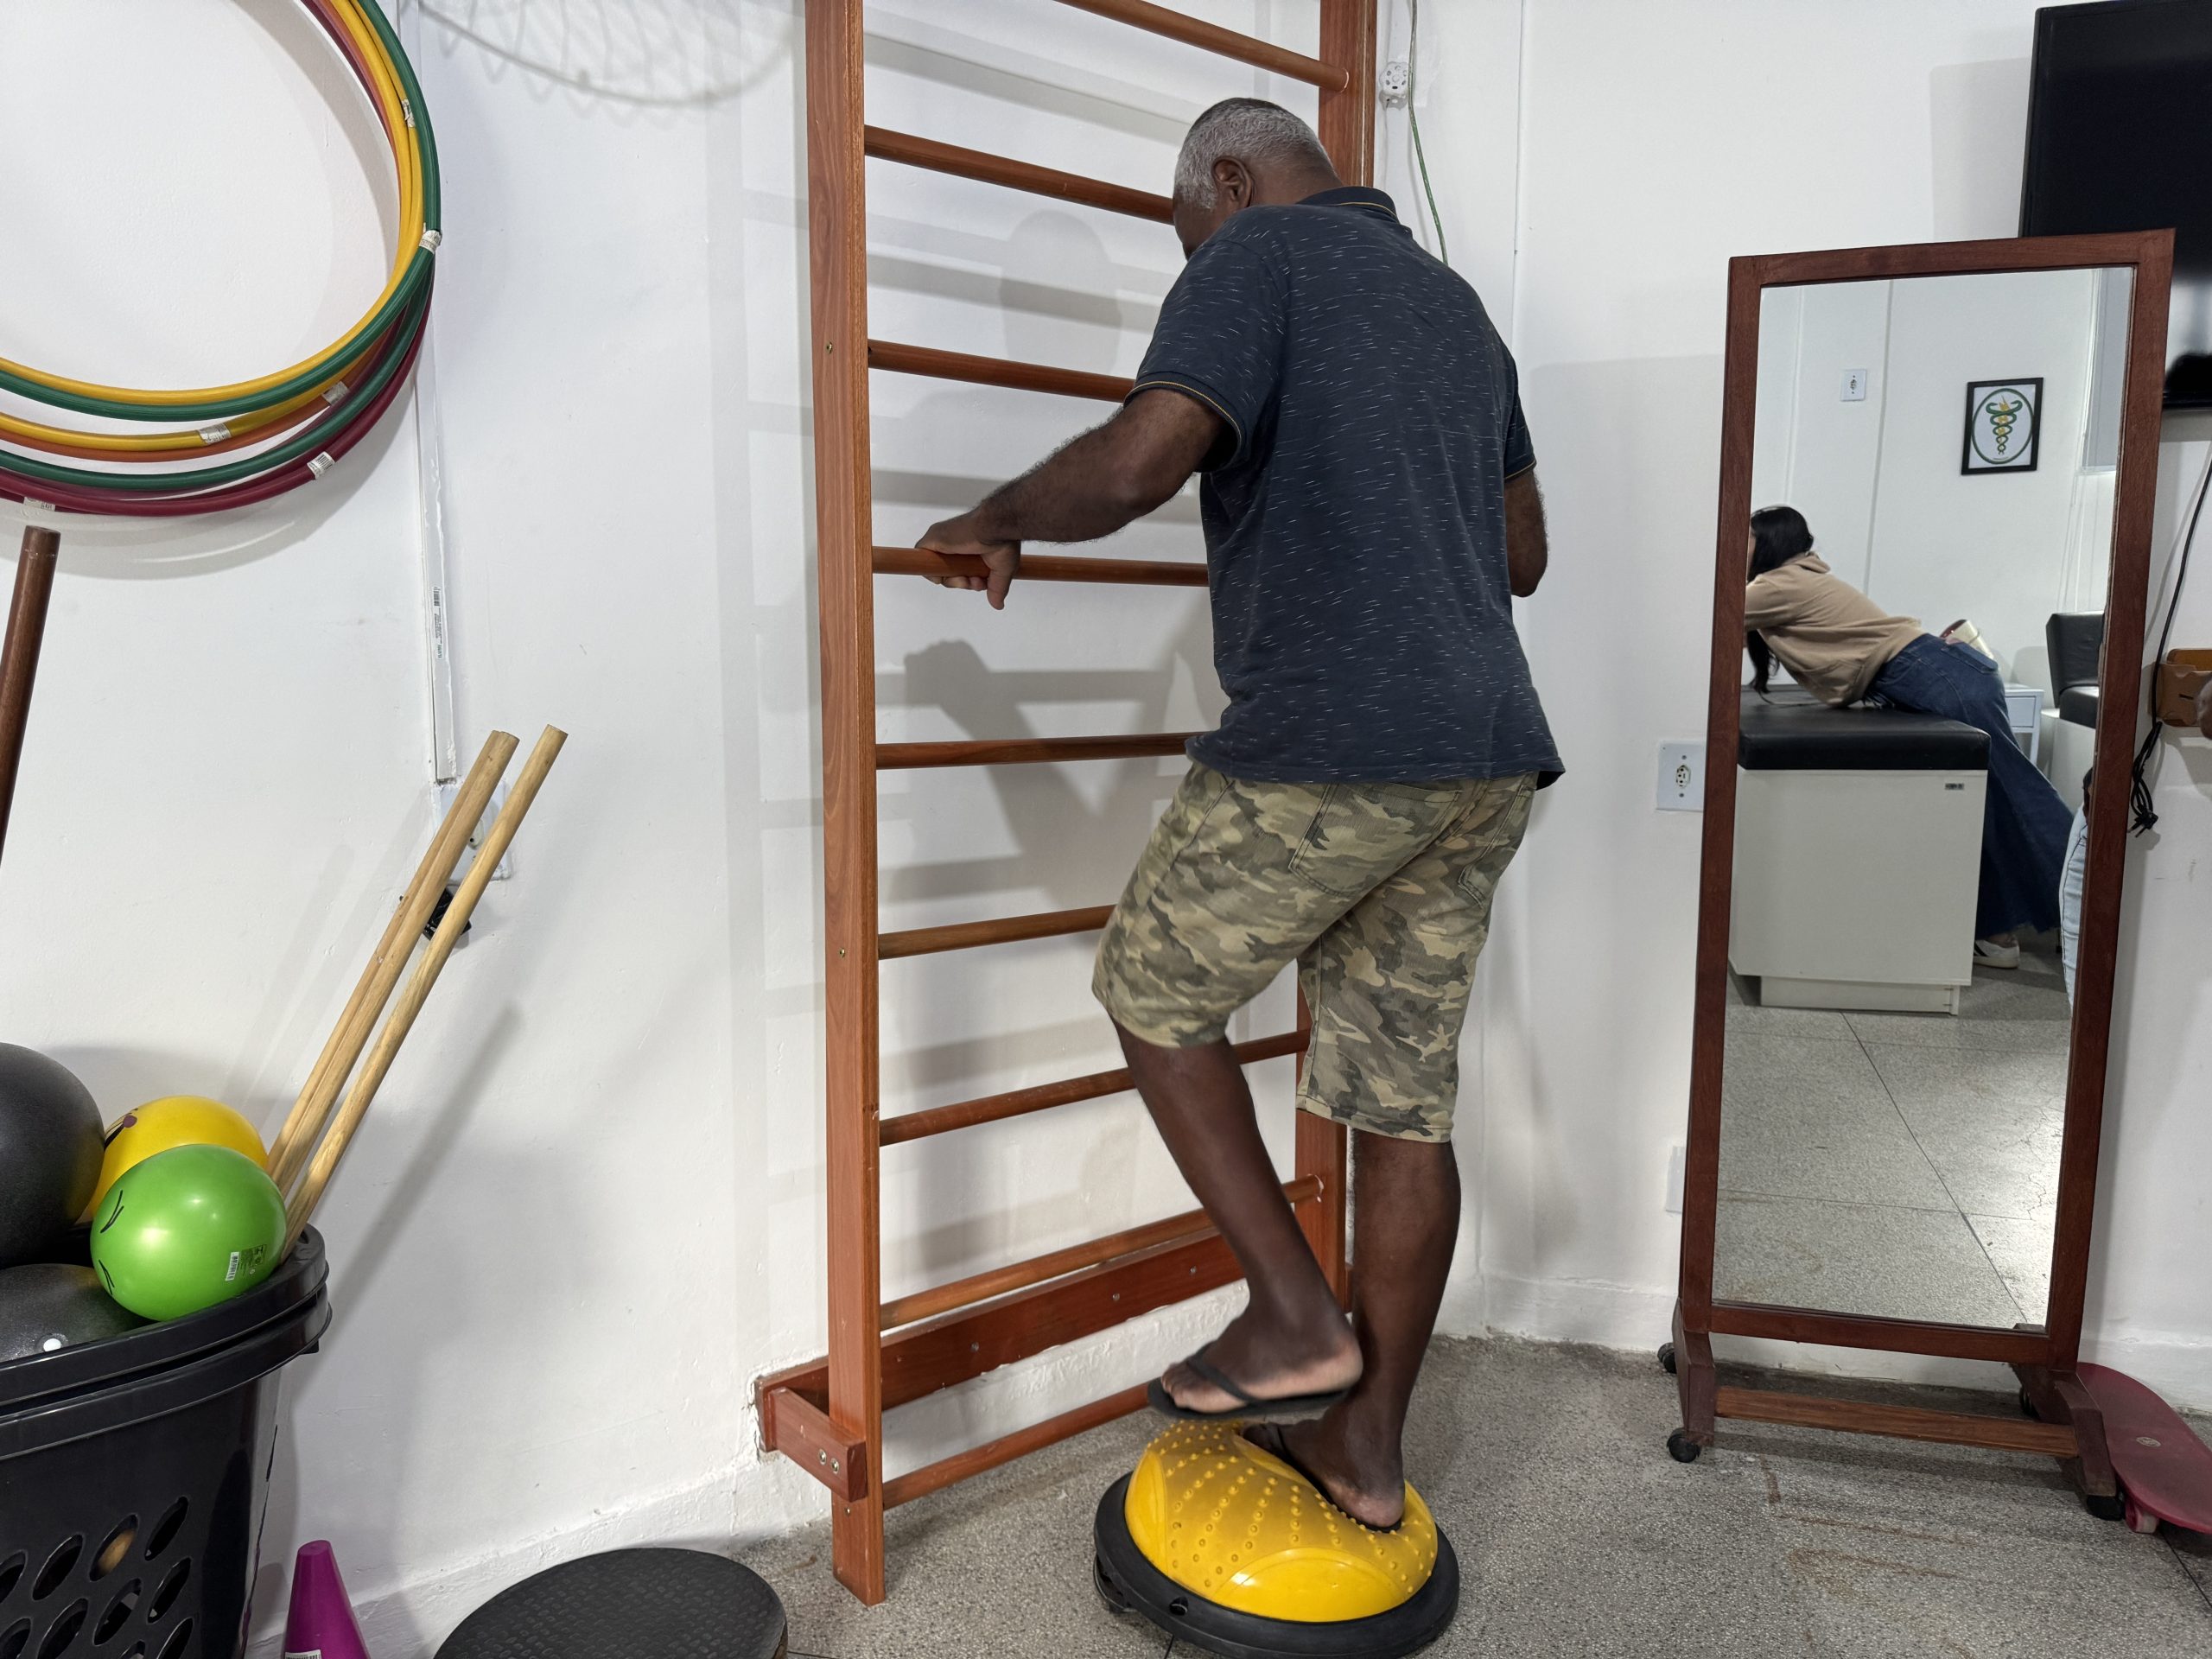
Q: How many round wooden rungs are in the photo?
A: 9